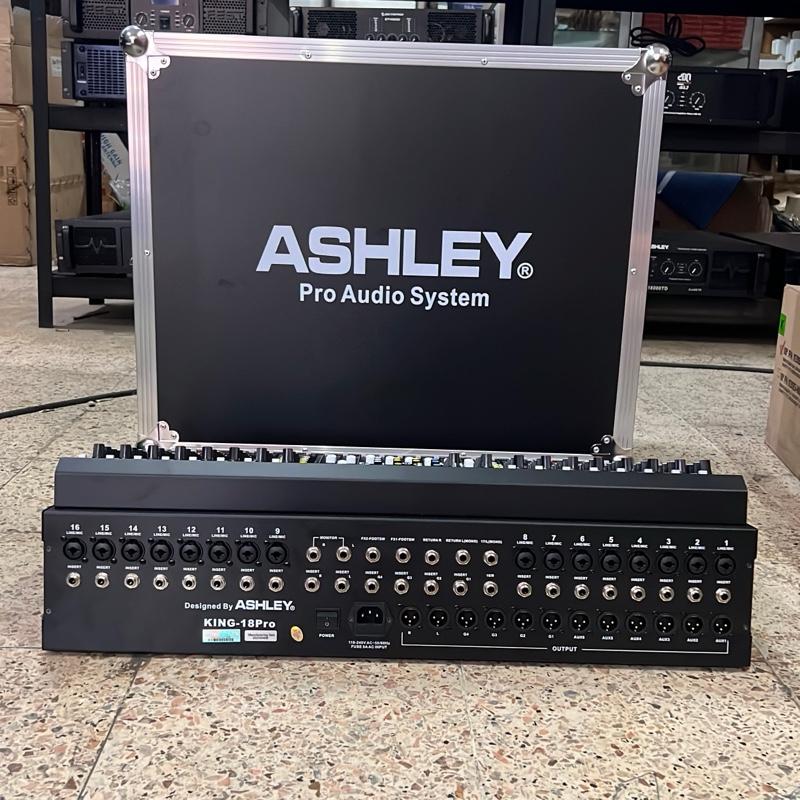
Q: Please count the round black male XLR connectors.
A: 12